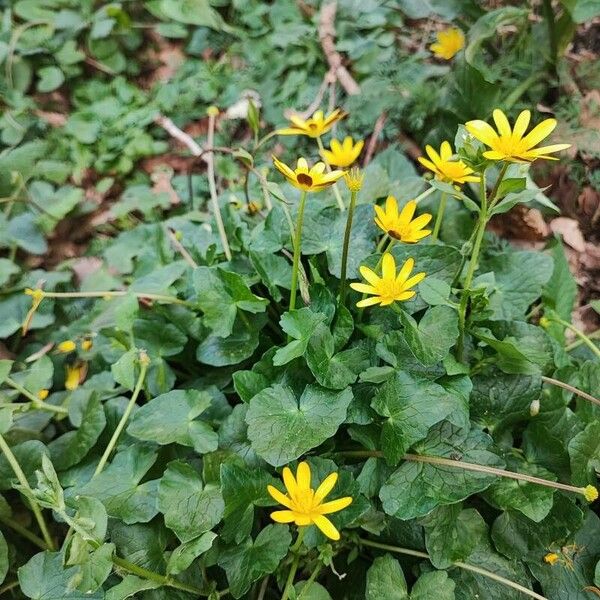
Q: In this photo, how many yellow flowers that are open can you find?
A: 9